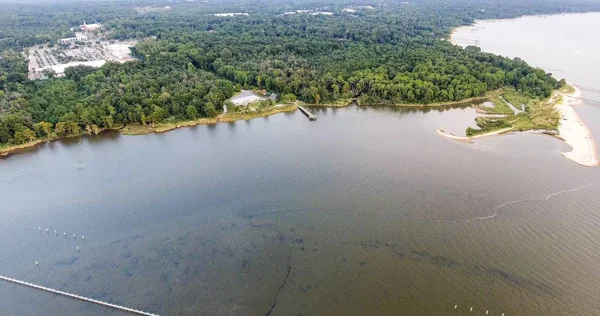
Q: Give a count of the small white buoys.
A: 12